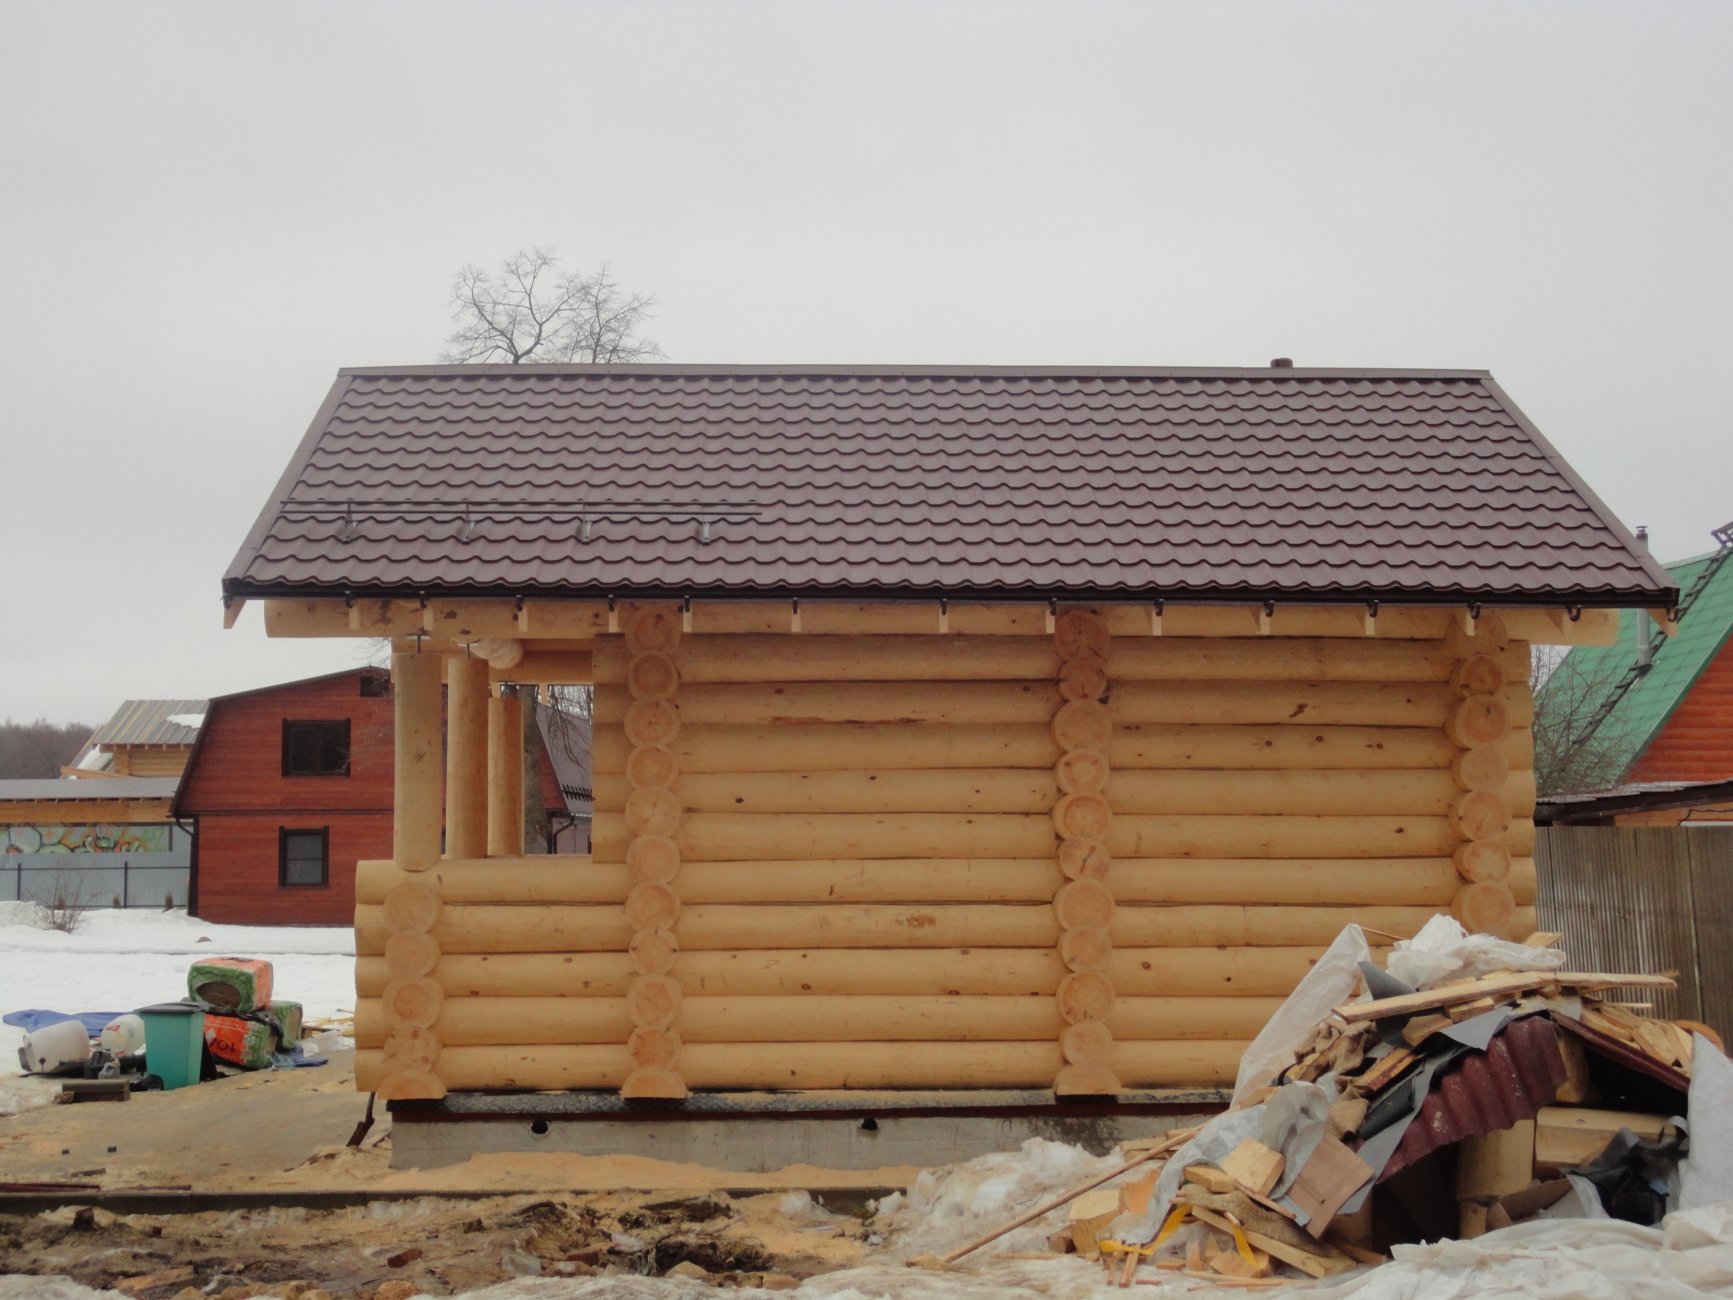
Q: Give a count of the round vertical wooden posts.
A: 3